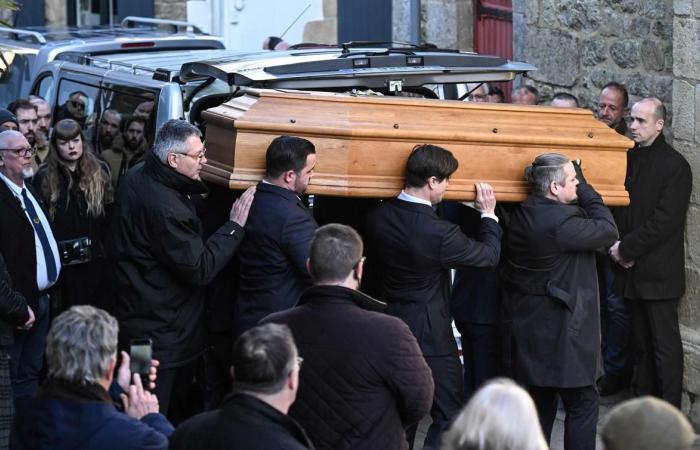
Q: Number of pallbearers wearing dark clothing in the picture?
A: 4